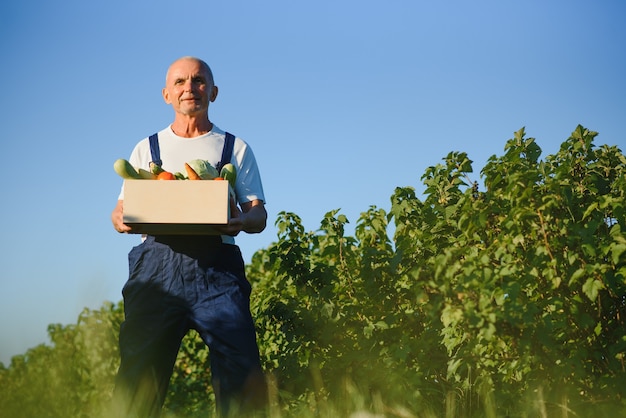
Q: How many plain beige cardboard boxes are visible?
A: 1